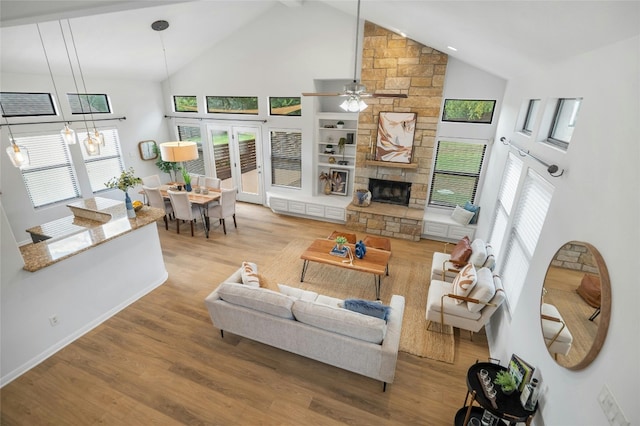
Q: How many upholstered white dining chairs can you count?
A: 6